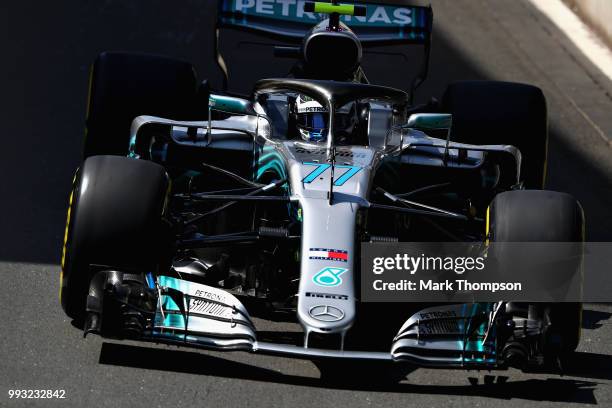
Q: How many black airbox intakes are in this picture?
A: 1